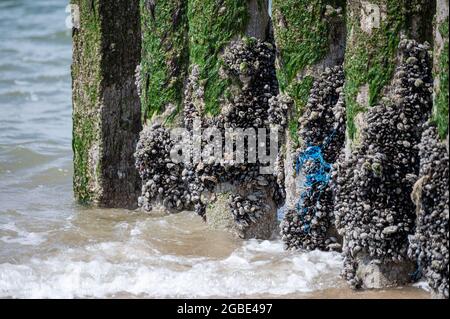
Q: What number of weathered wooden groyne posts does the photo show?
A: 6